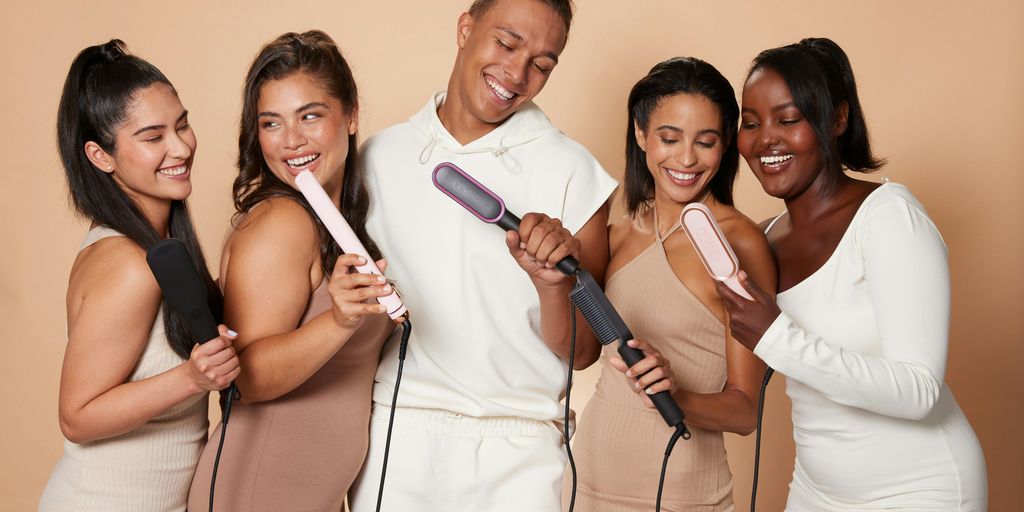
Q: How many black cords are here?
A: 5